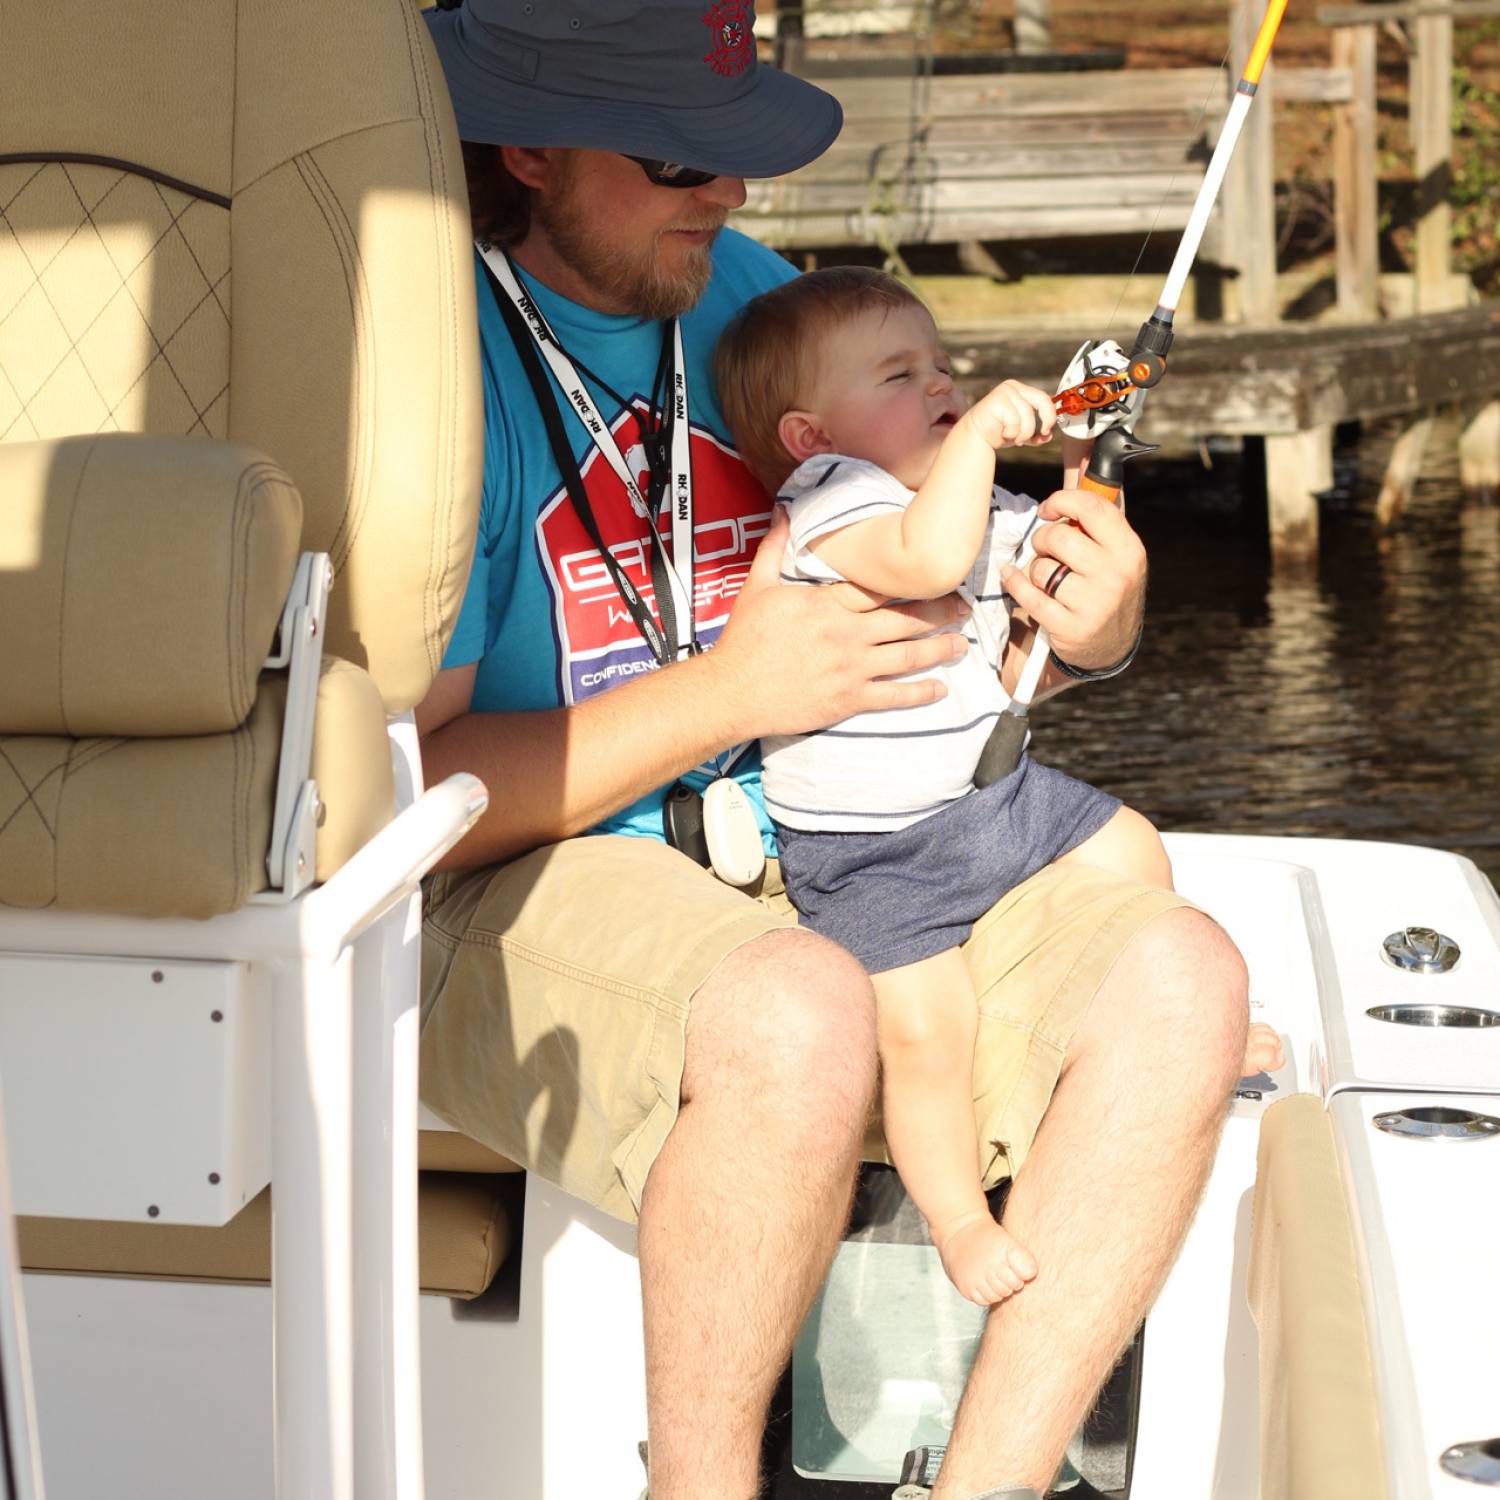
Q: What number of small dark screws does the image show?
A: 4